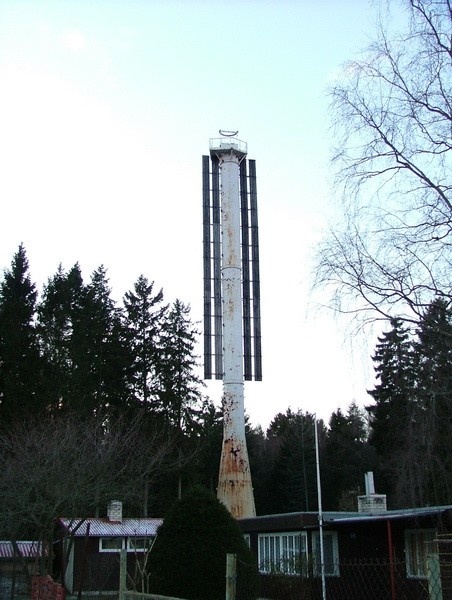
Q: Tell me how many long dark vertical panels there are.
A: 4